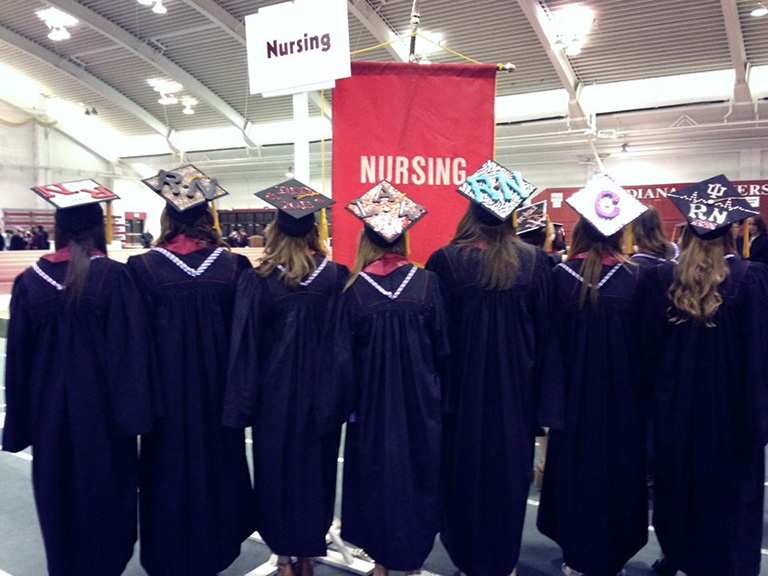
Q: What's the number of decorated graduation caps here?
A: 8